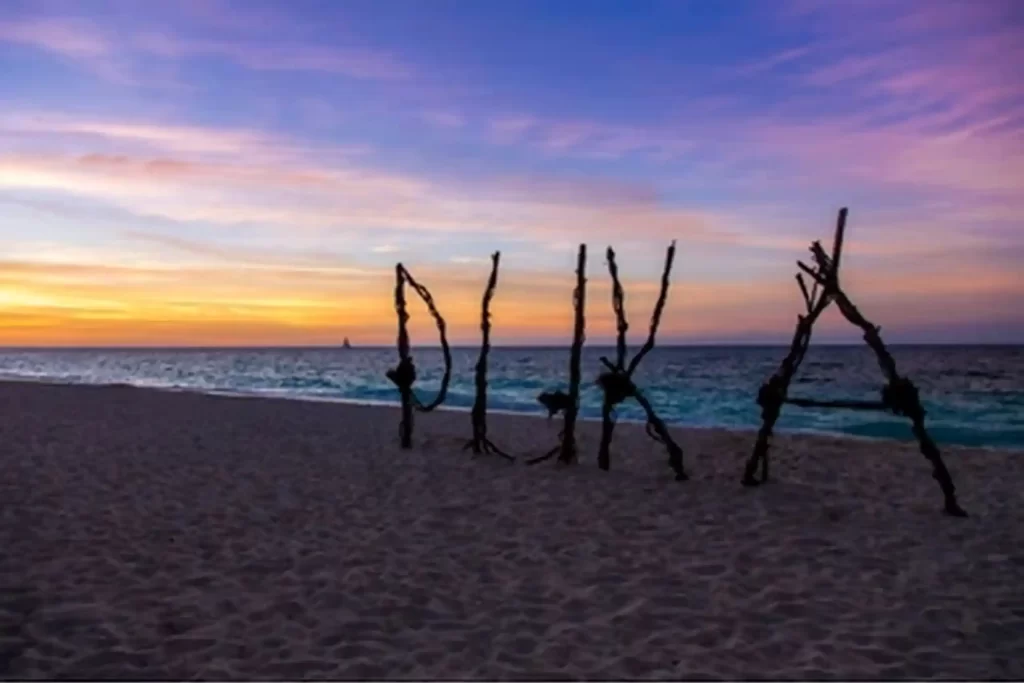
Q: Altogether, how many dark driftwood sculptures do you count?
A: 4